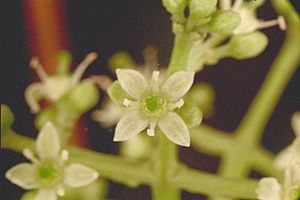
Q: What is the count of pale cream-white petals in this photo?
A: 8